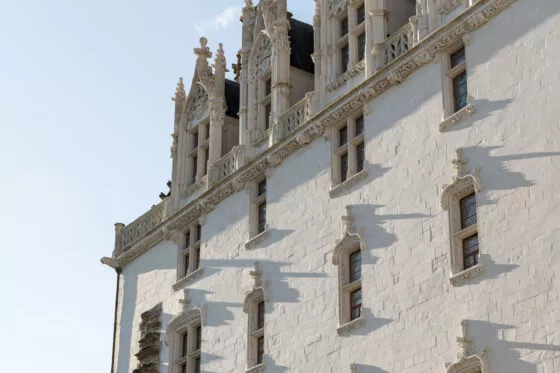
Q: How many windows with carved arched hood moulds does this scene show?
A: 5